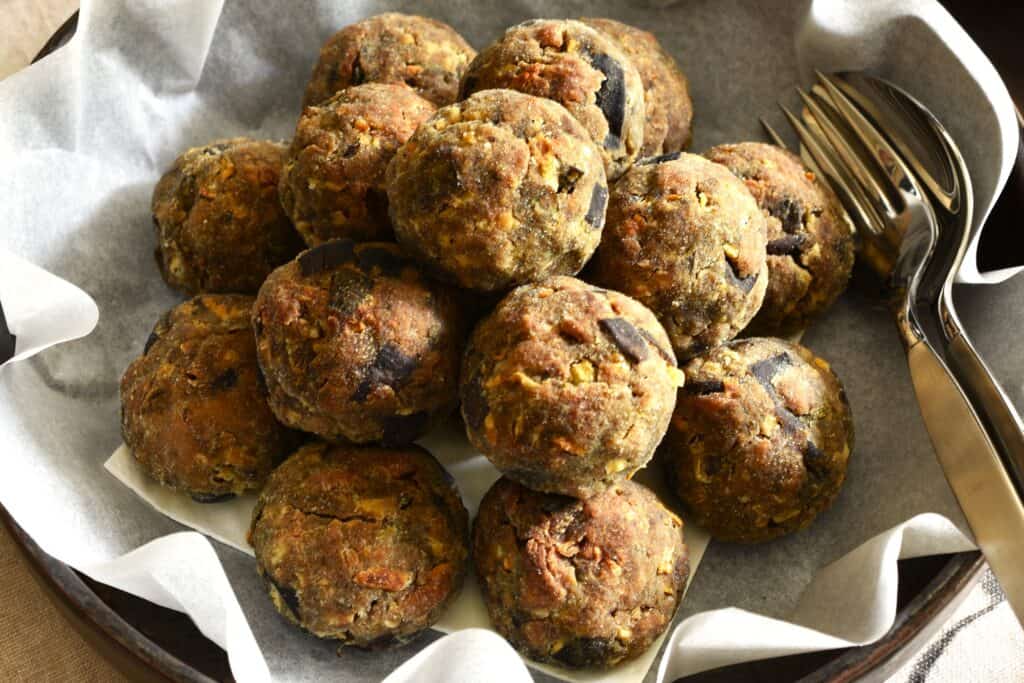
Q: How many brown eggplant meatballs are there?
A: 14